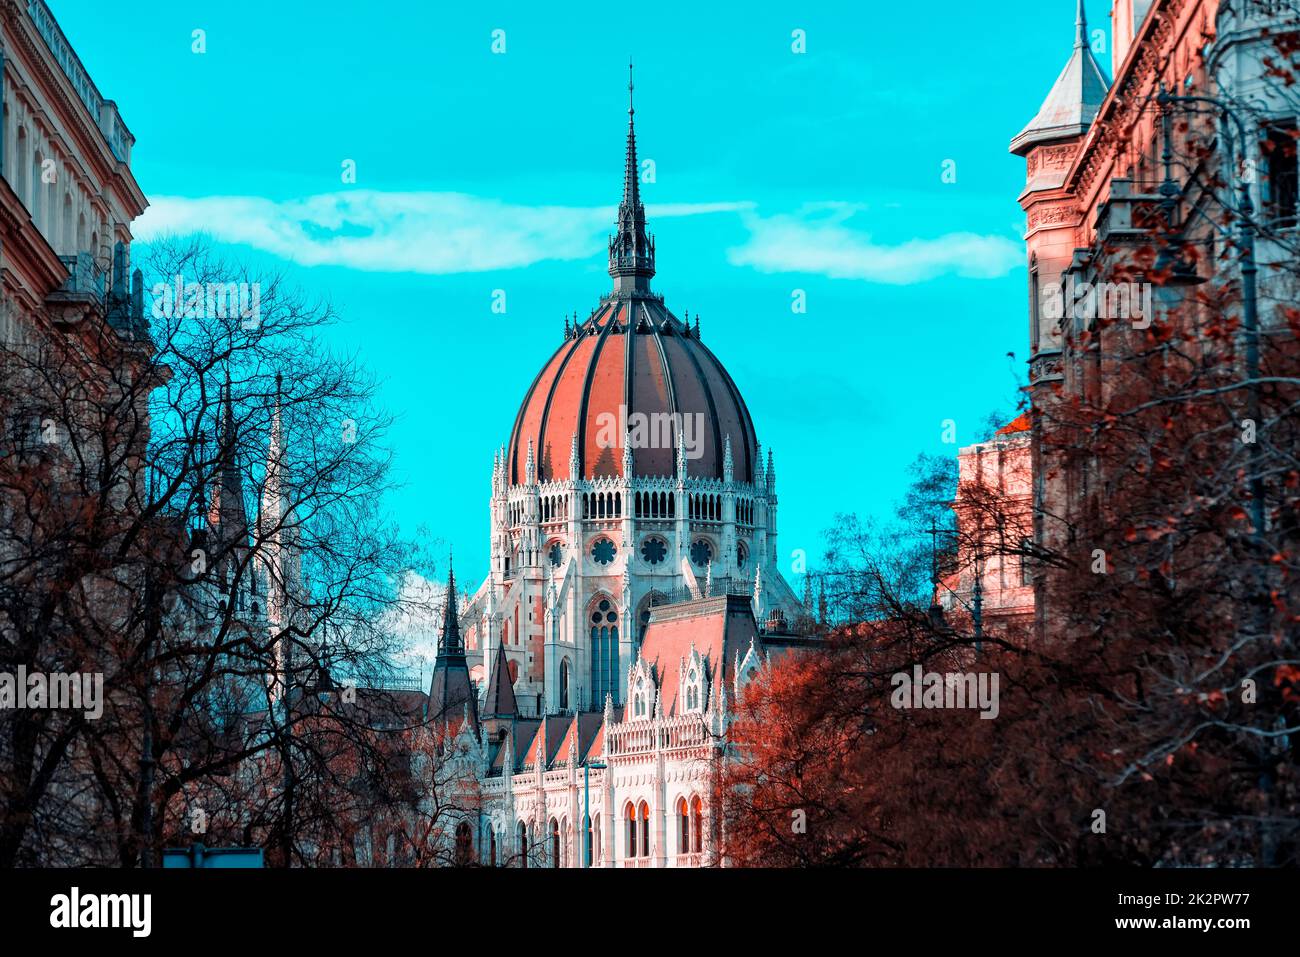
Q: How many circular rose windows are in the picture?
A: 5